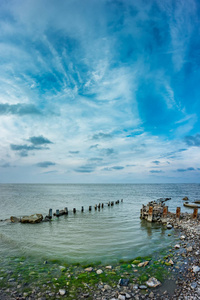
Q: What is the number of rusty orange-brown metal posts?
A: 4